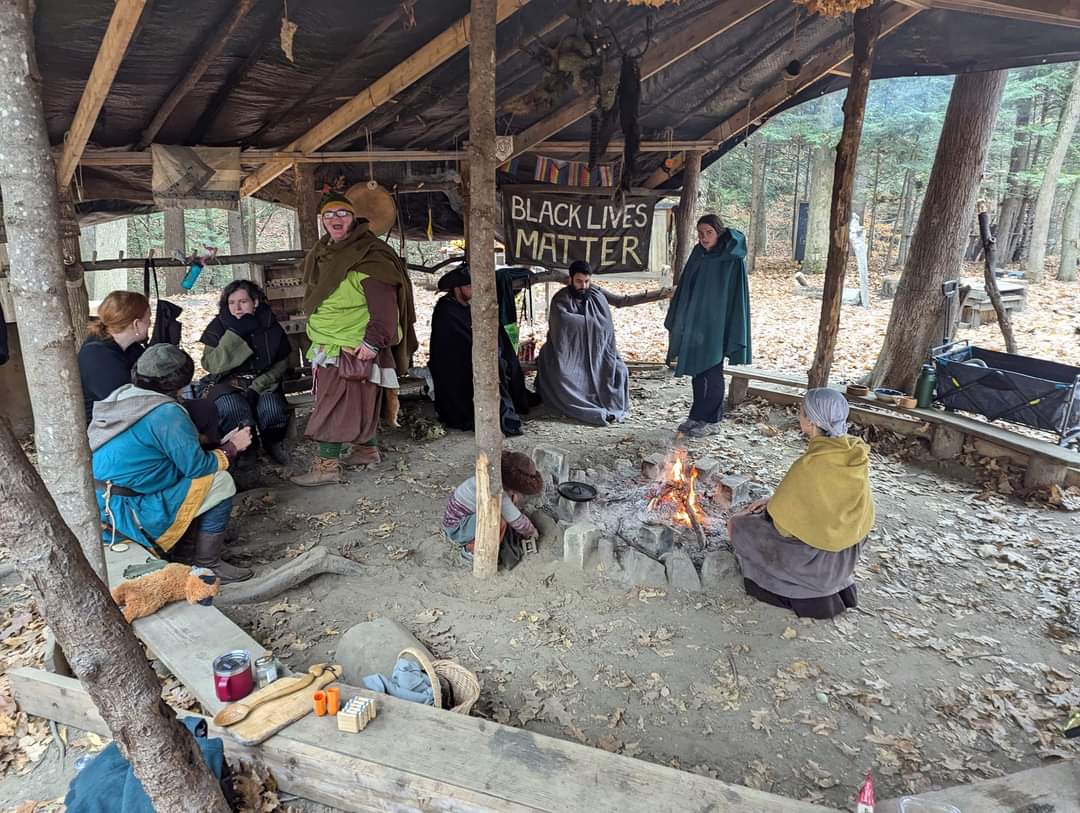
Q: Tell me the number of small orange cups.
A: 2